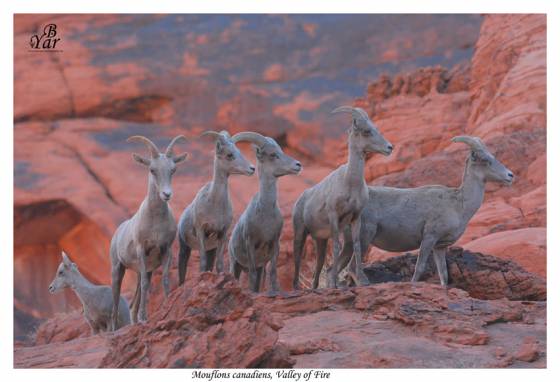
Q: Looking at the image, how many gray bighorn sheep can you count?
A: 6